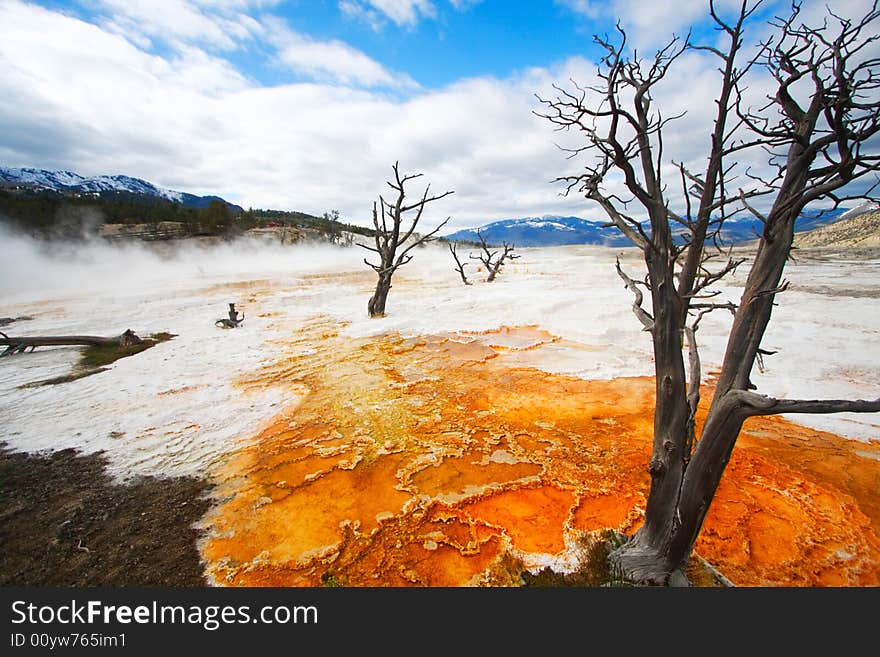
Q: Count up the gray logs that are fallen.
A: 1